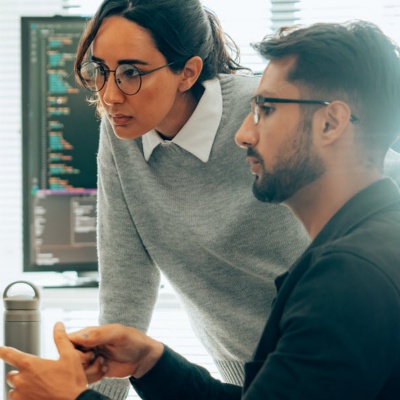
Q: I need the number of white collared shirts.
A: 1